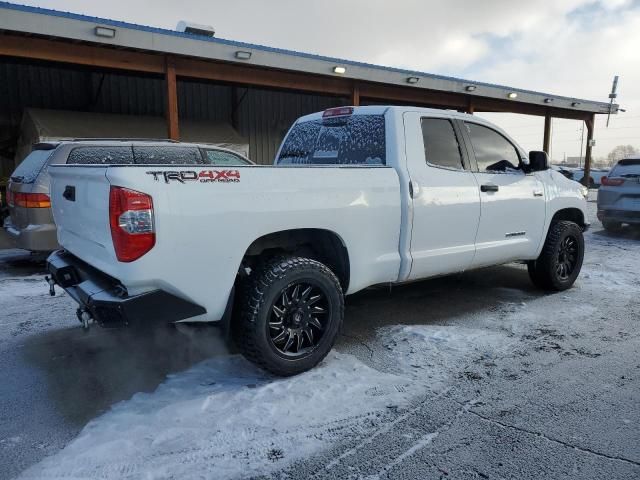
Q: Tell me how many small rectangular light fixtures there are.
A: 8